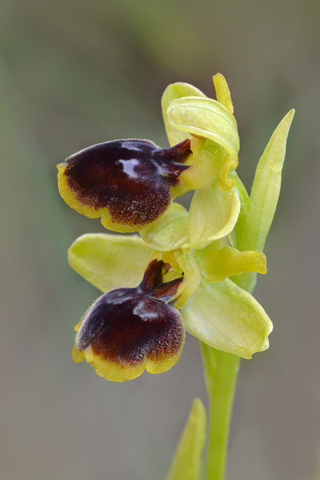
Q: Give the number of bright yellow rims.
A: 2